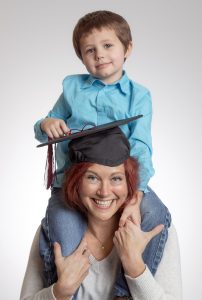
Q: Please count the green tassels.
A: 0